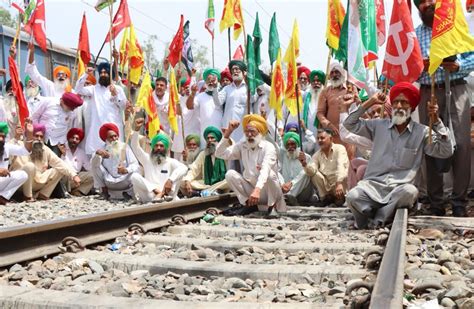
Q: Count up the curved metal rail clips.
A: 7